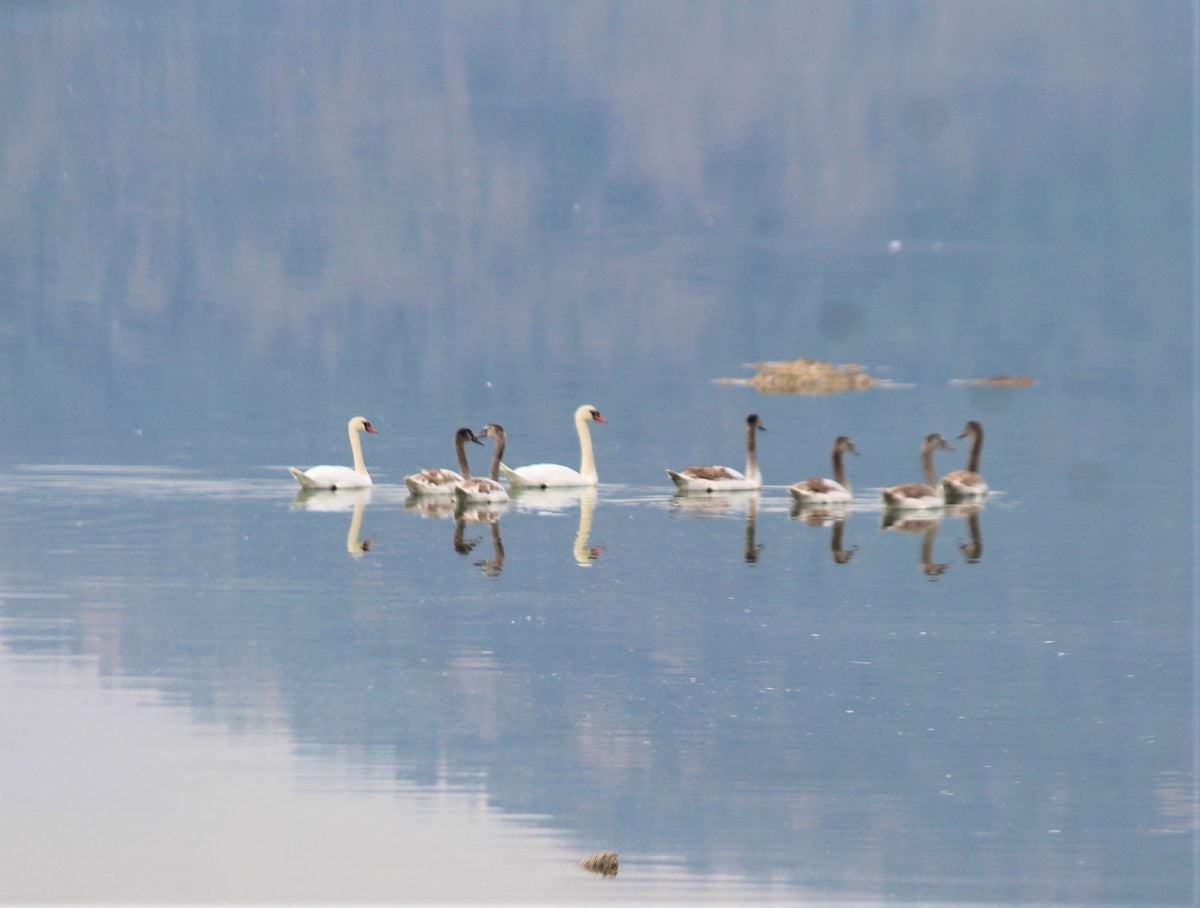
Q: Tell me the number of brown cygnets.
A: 6